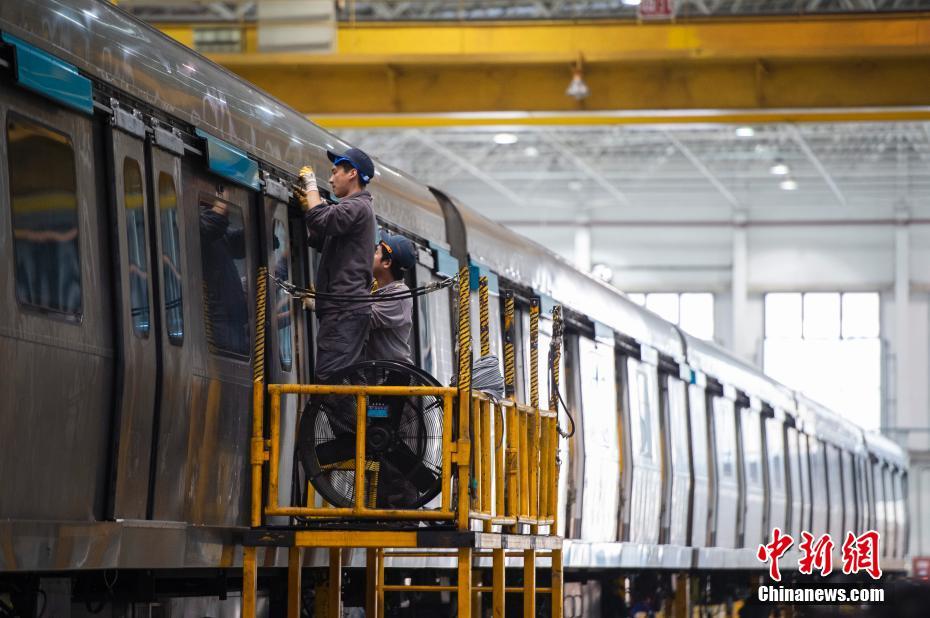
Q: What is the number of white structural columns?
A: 3